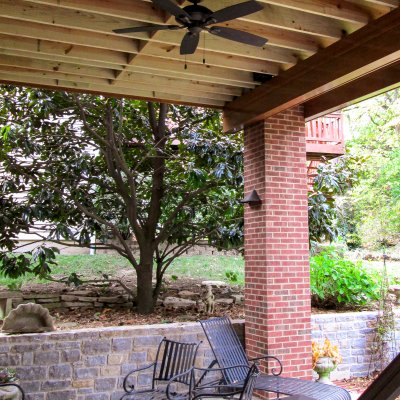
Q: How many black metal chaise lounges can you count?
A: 1